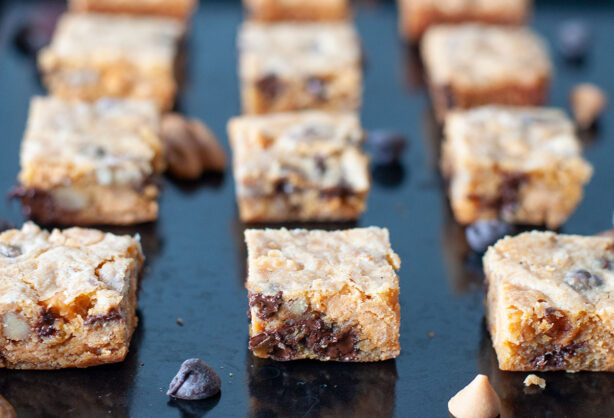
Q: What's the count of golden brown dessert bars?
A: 12